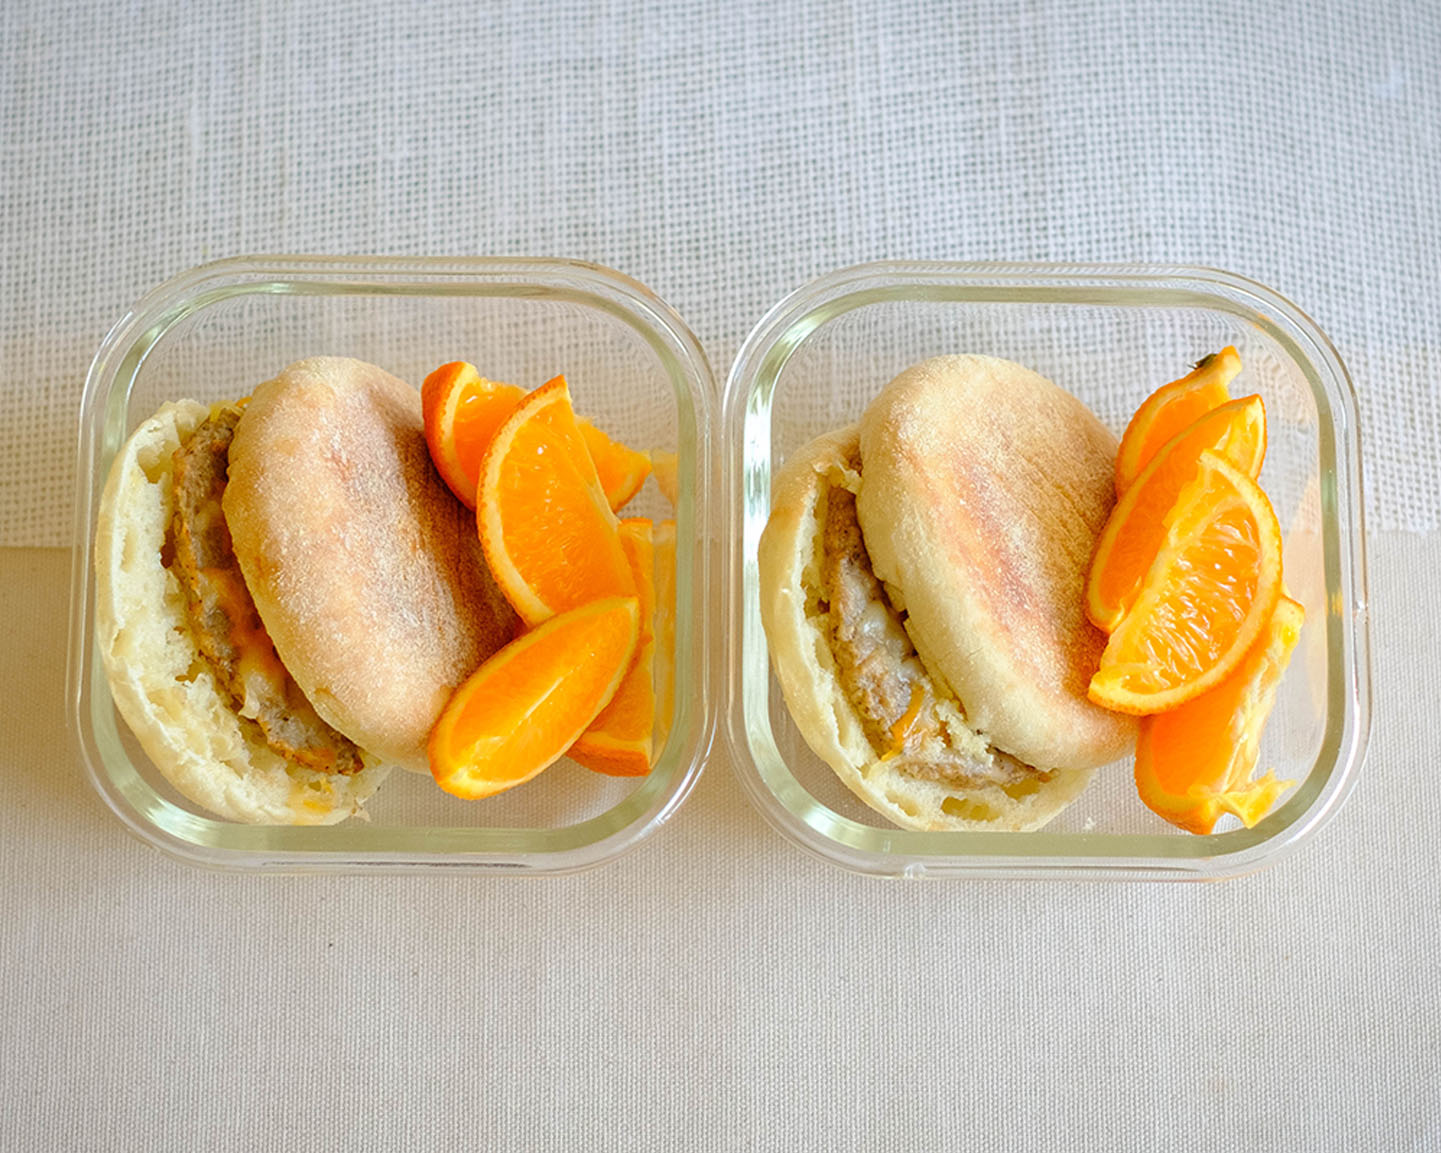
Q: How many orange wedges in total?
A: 8